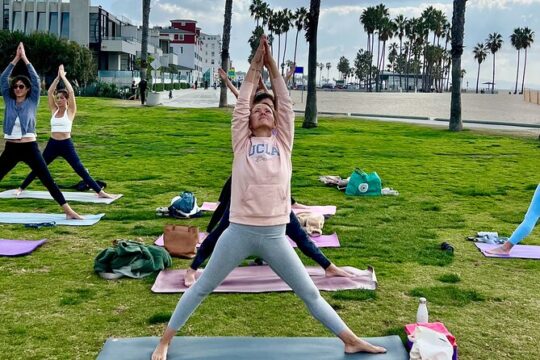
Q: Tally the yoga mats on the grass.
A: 8